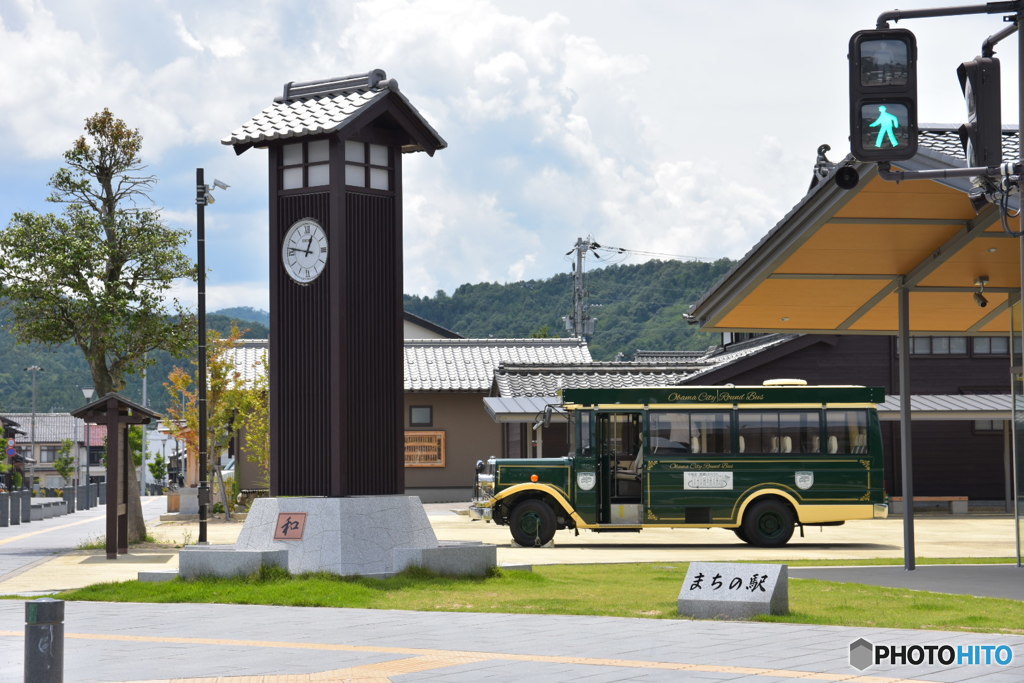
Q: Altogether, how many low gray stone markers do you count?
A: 1